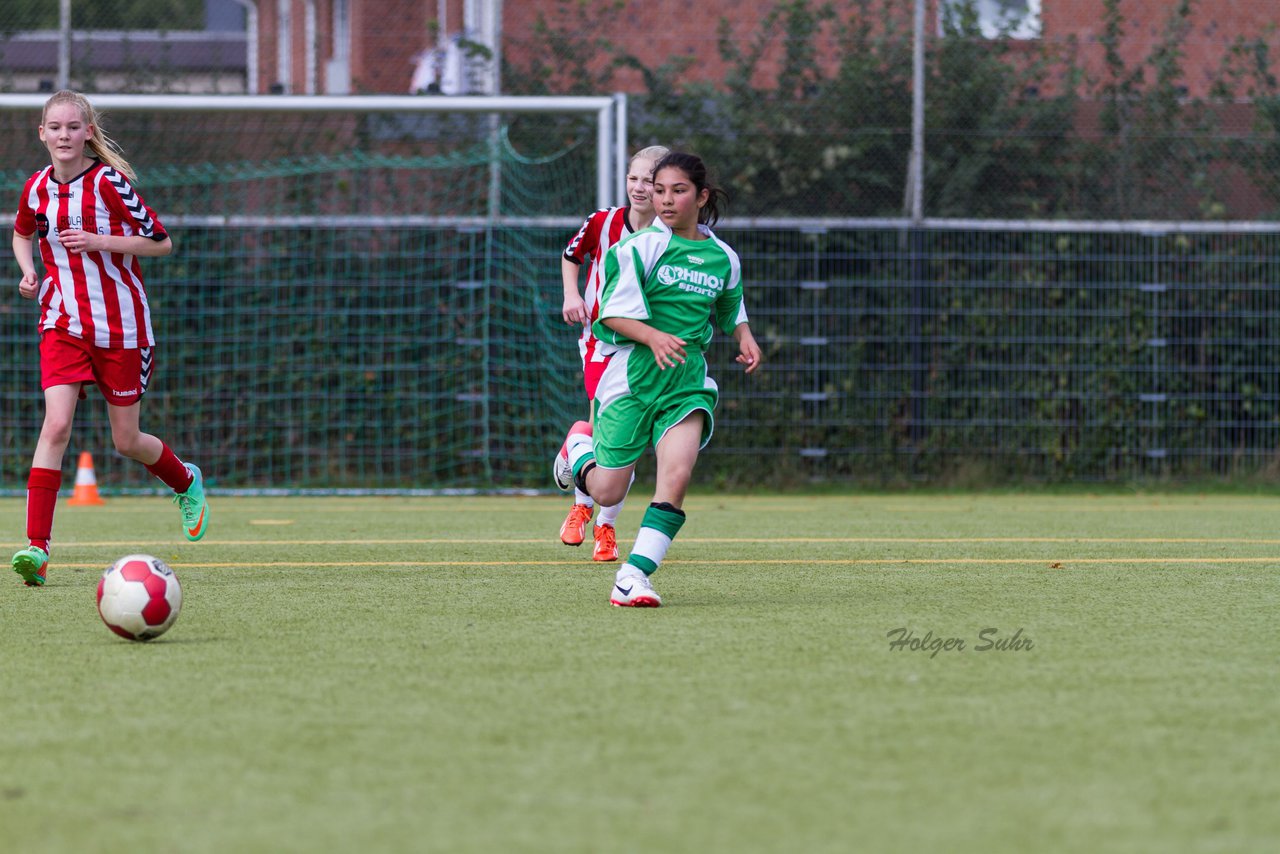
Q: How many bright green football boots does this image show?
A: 2